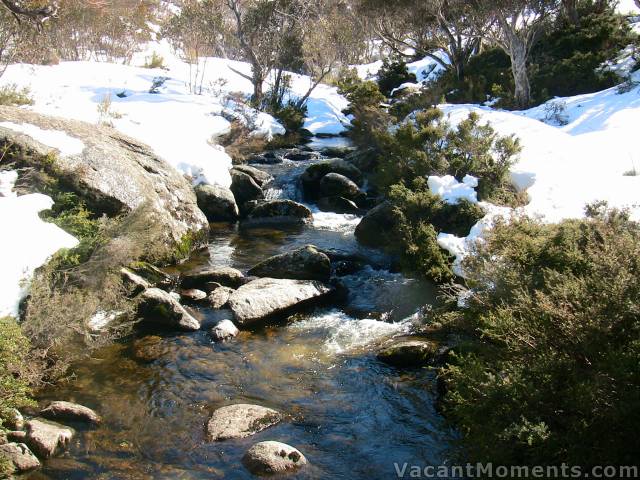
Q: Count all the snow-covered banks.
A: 2